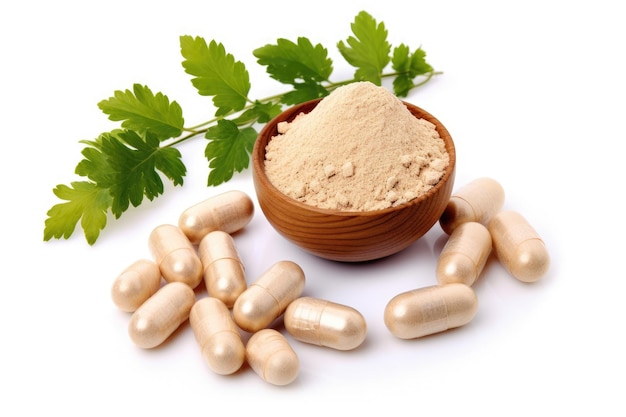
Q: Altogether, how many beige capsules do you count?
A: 13